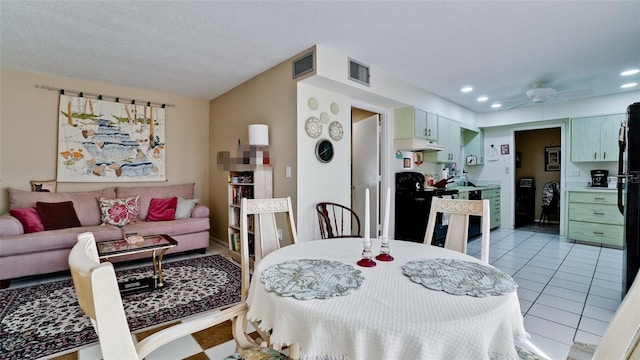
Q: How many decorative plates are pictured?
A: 5